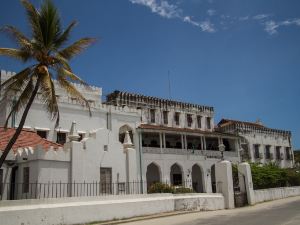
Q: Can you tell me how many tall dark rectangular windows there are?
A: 10